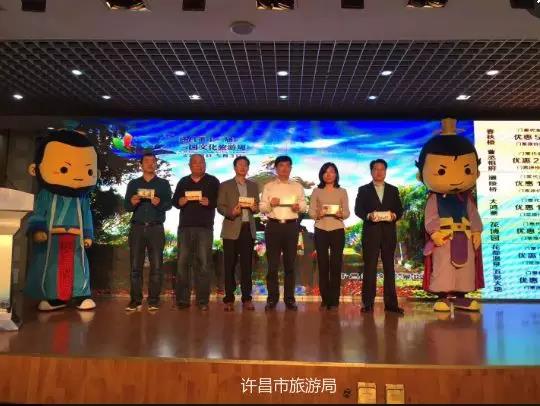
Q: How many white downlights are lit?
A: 11